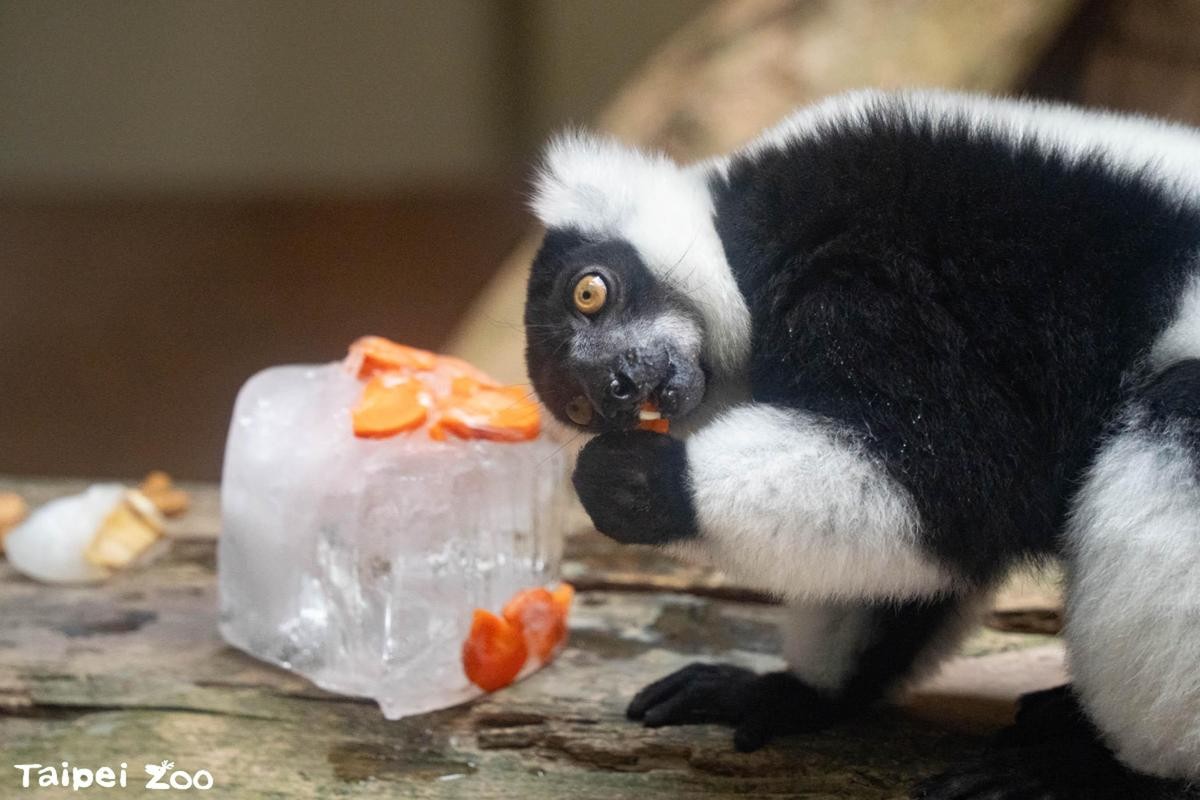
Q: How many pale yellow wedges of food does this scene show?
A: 1